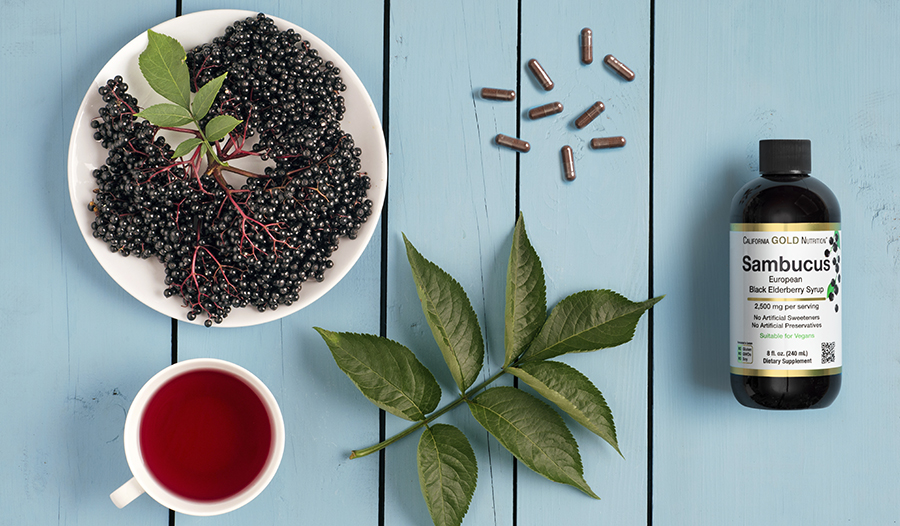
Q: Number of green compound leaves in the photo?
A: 2